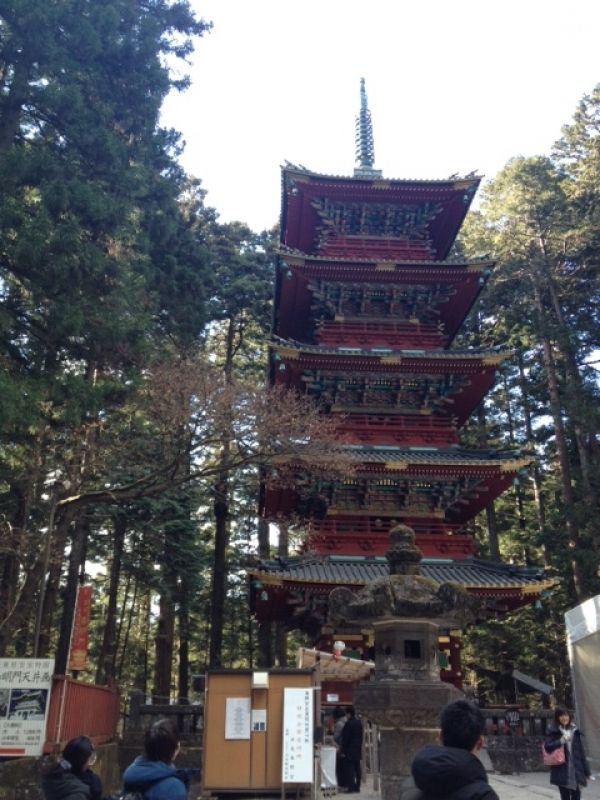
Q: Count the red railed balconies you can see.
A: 4